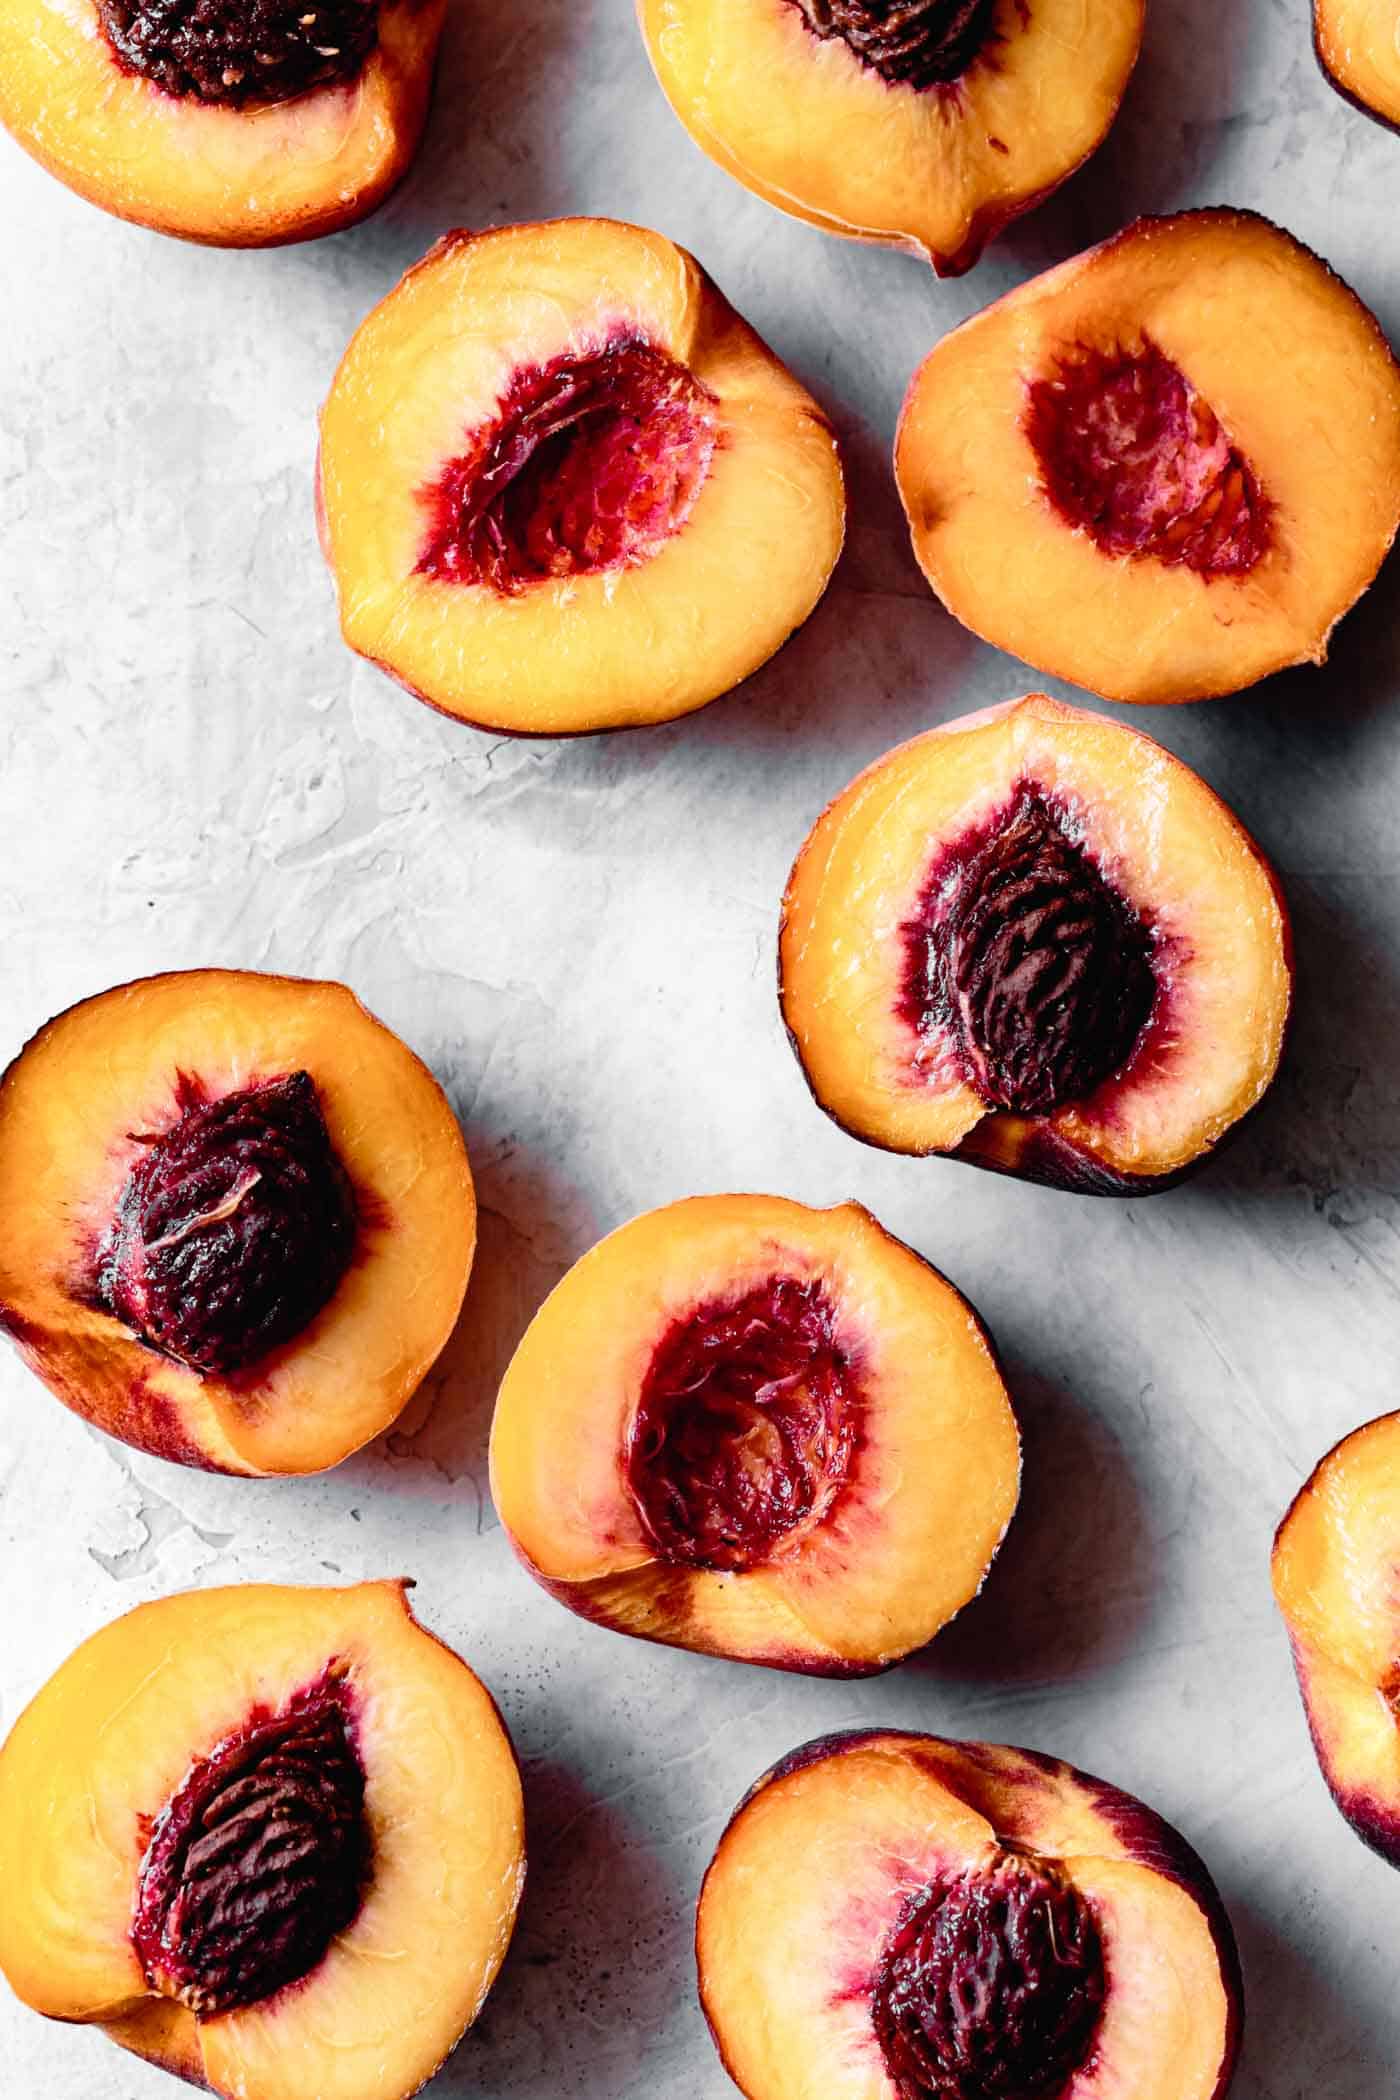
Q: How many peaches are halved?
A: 11